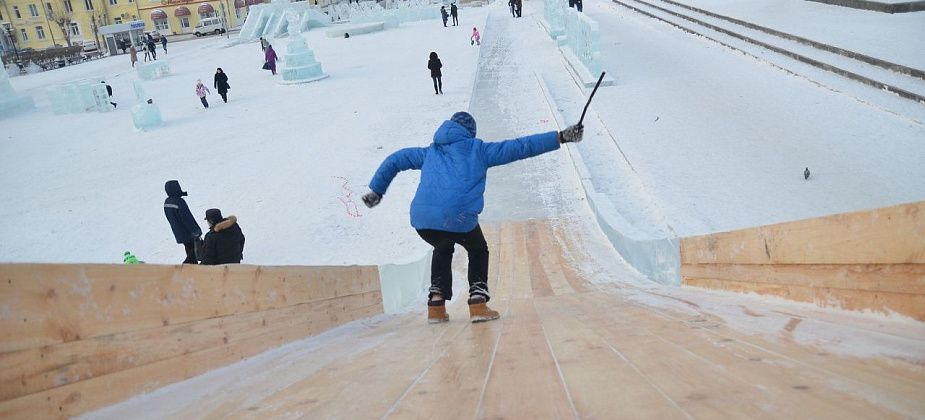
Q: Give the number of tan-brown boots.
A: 2